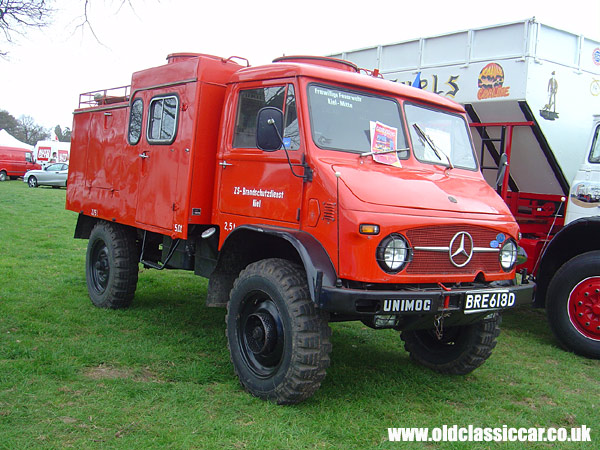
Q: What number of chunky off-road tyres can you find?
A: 3